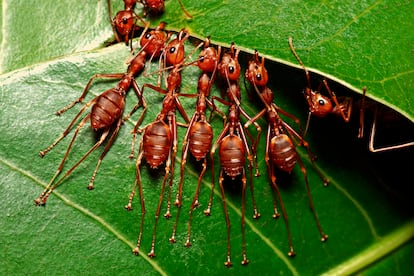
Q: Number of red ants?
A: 8